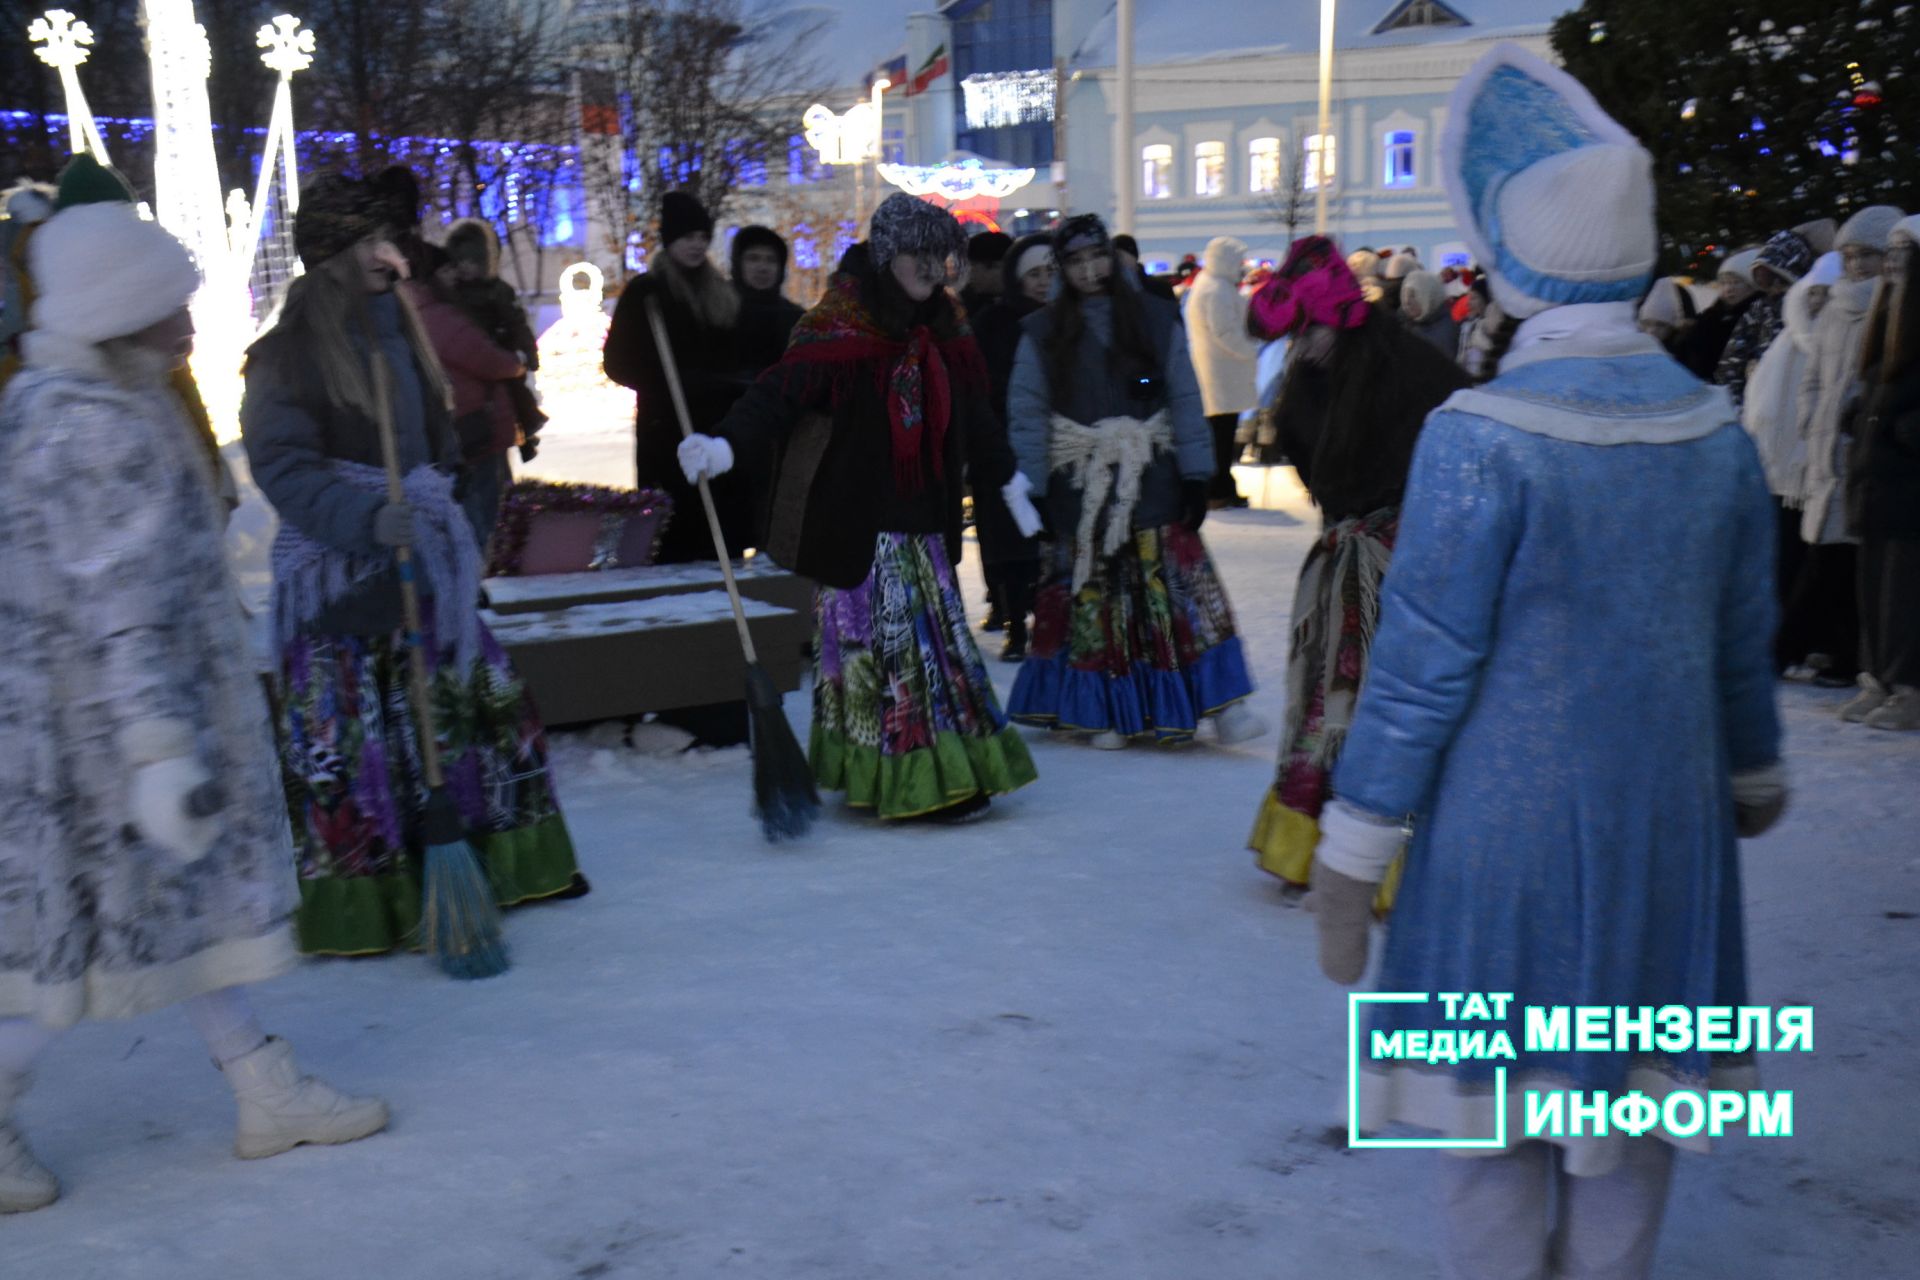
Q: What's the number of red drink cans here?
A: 0